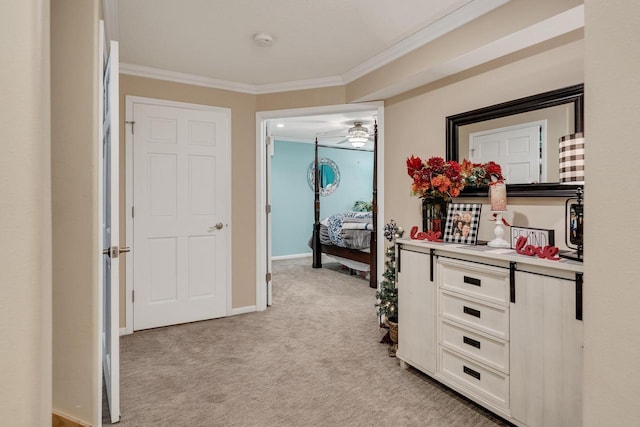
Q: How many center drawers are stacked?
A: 4